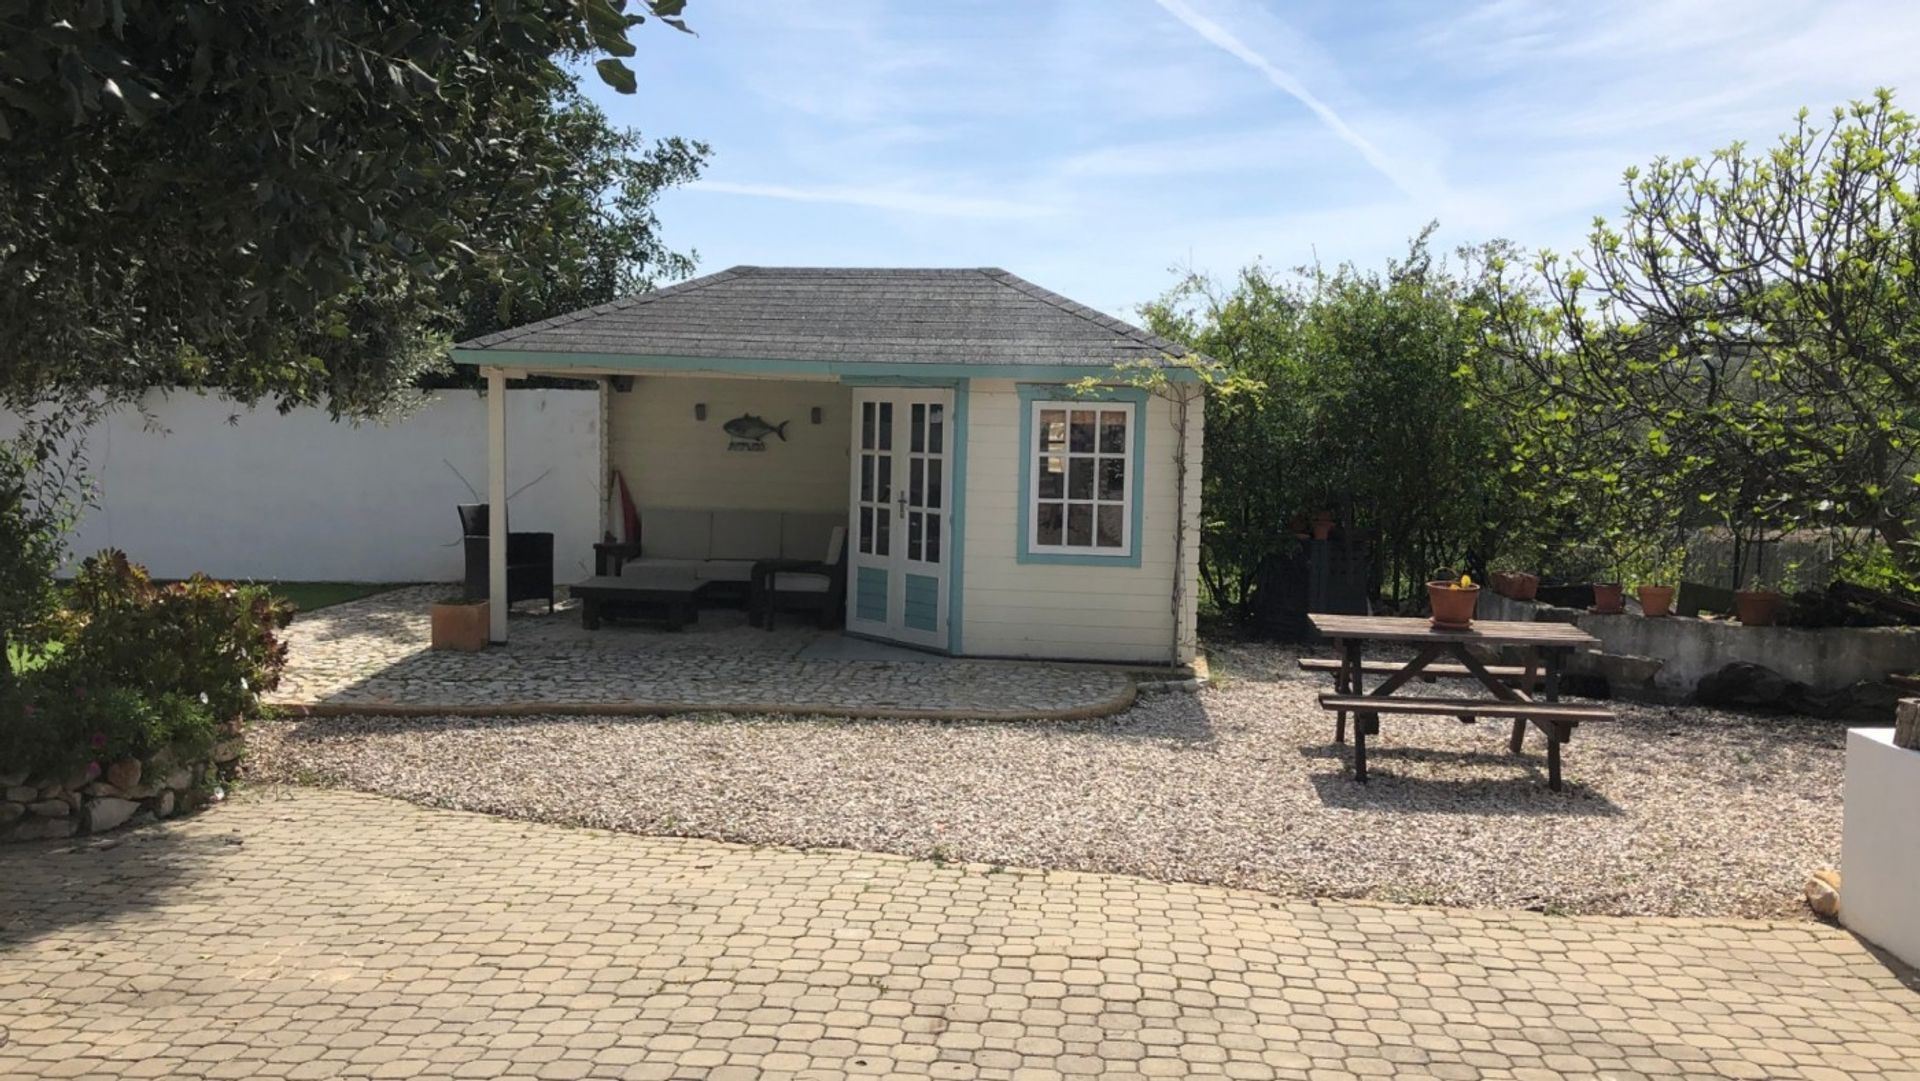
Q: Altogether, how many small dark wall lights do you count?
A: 2